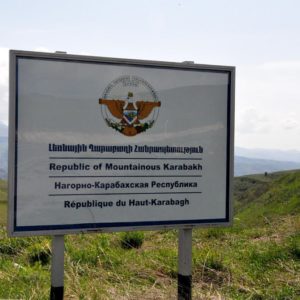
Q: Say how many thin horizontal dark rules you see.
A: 3